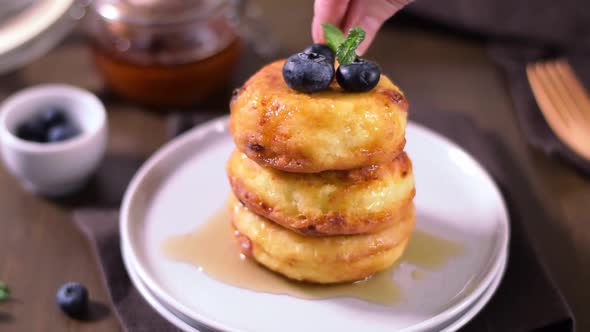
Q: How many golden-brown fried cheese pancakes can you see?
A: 3